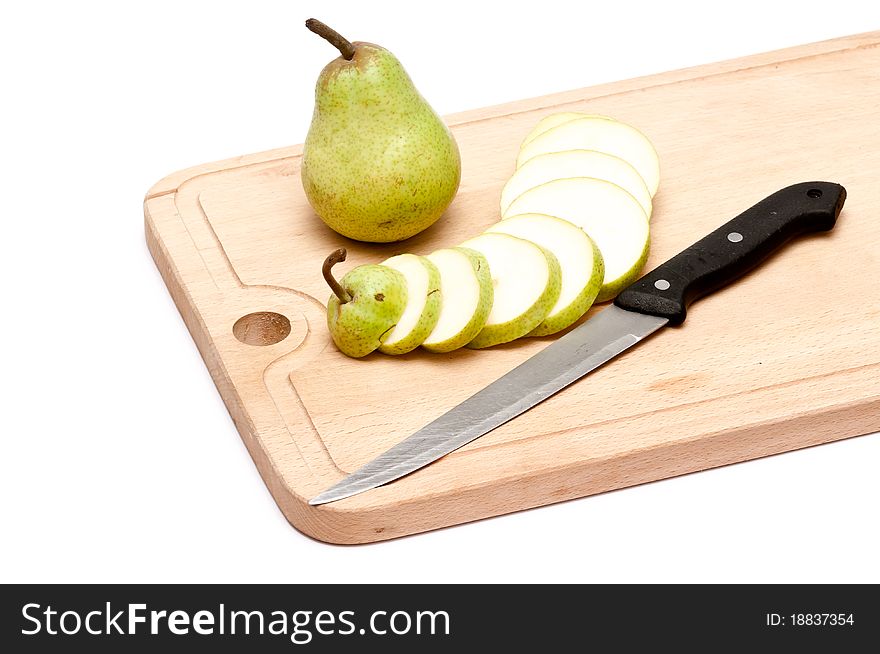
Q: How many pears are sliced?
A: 1